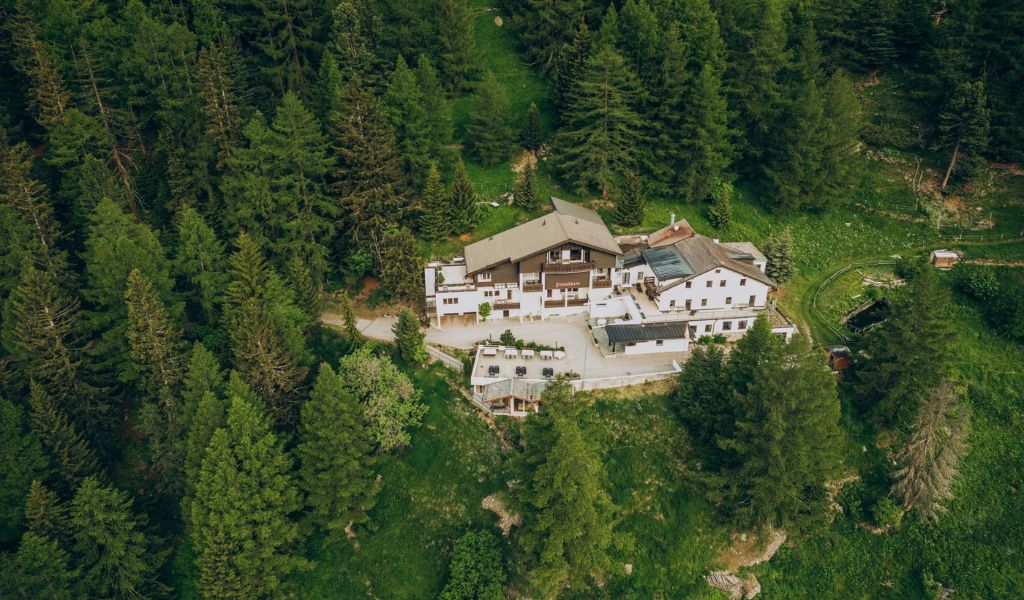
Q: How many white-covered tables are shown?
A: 5